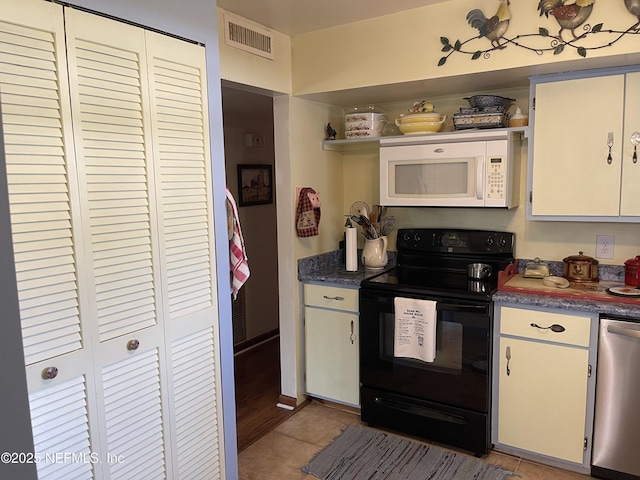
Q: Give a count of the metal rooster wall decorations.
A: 3